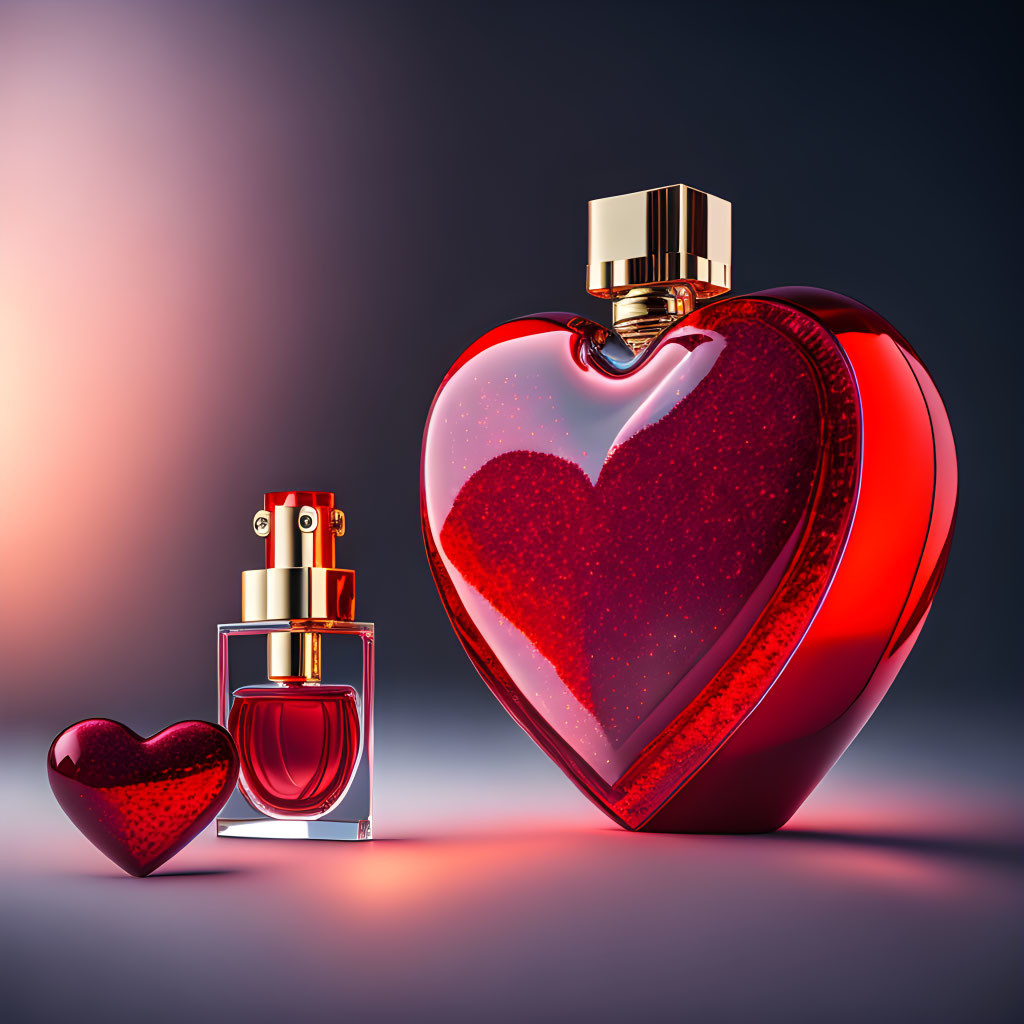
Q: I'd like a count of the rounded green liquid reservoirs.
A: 0